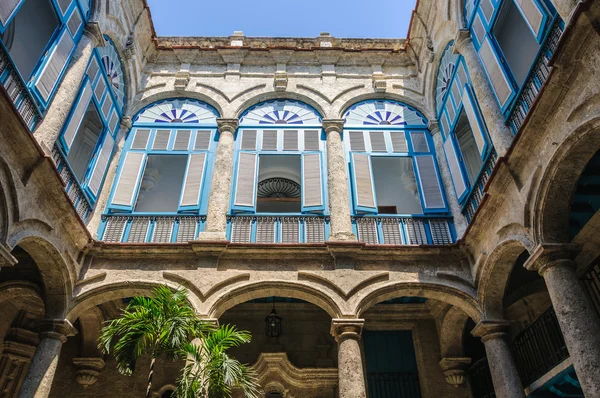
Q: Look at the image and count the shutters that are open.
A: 14